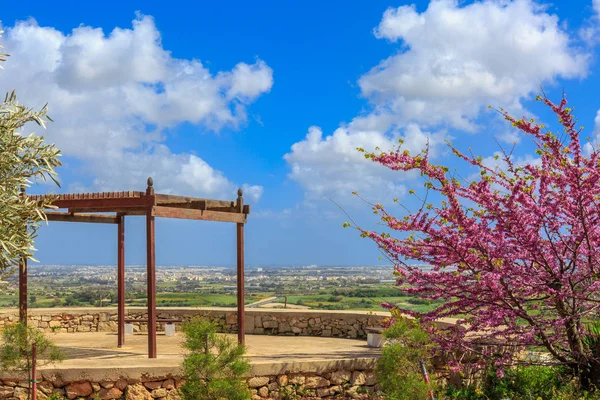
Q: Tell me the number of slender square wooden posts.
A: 4